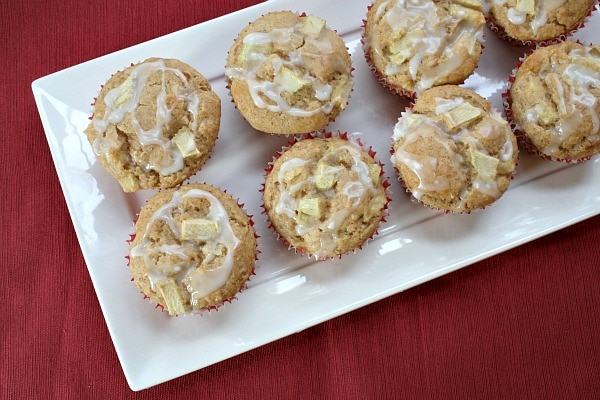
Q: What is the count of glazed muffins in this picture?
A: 8